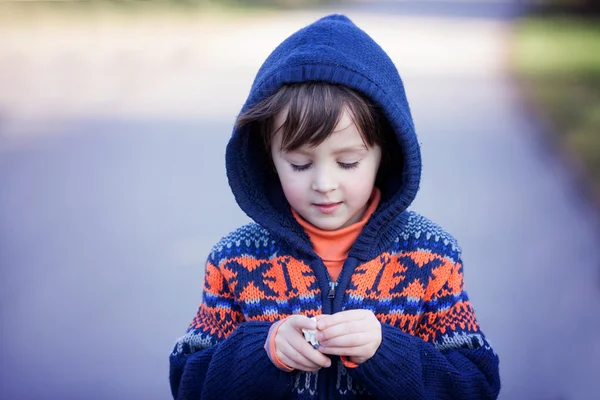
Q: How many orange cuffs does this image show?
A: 2